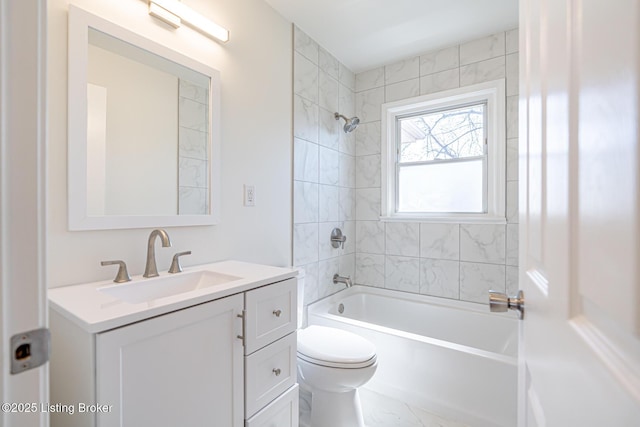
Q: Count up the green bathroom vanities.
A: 0